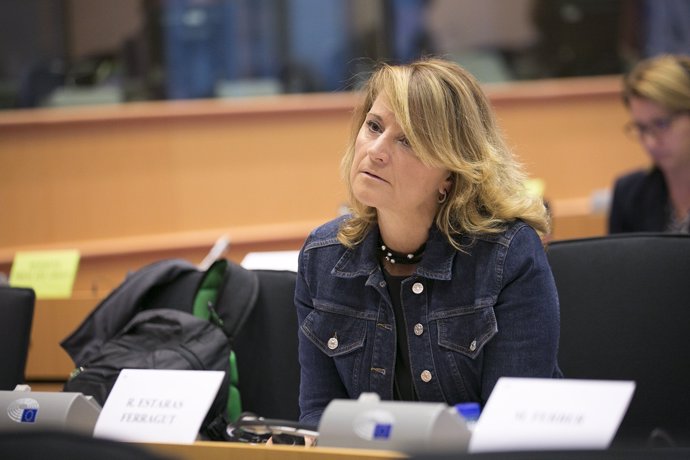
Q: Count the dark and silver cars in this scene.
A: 0